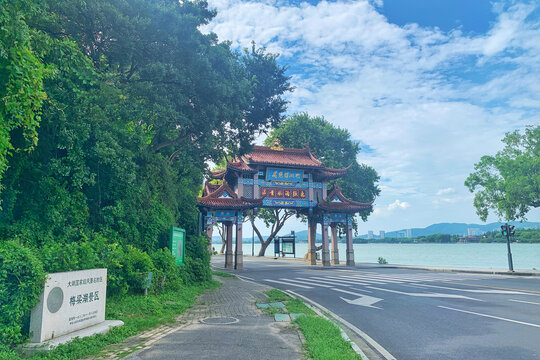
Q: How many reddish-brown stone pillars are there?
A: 7